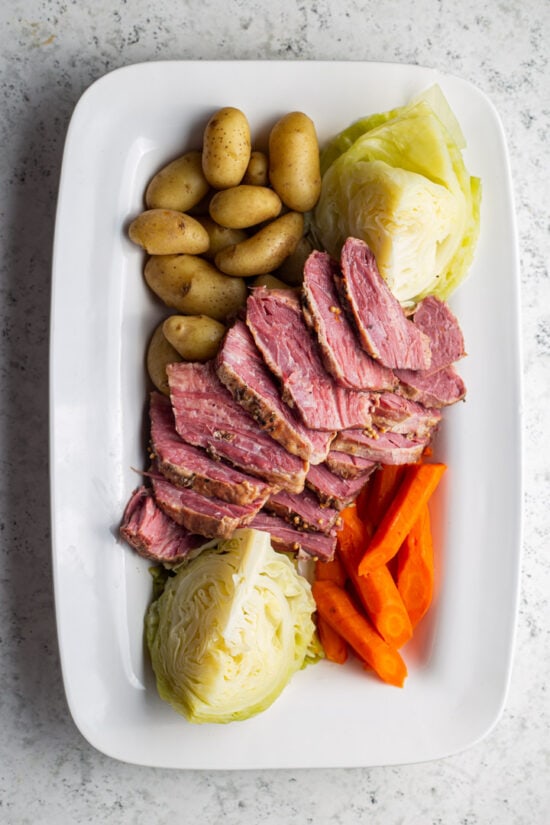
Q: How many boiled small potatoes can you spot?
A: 13